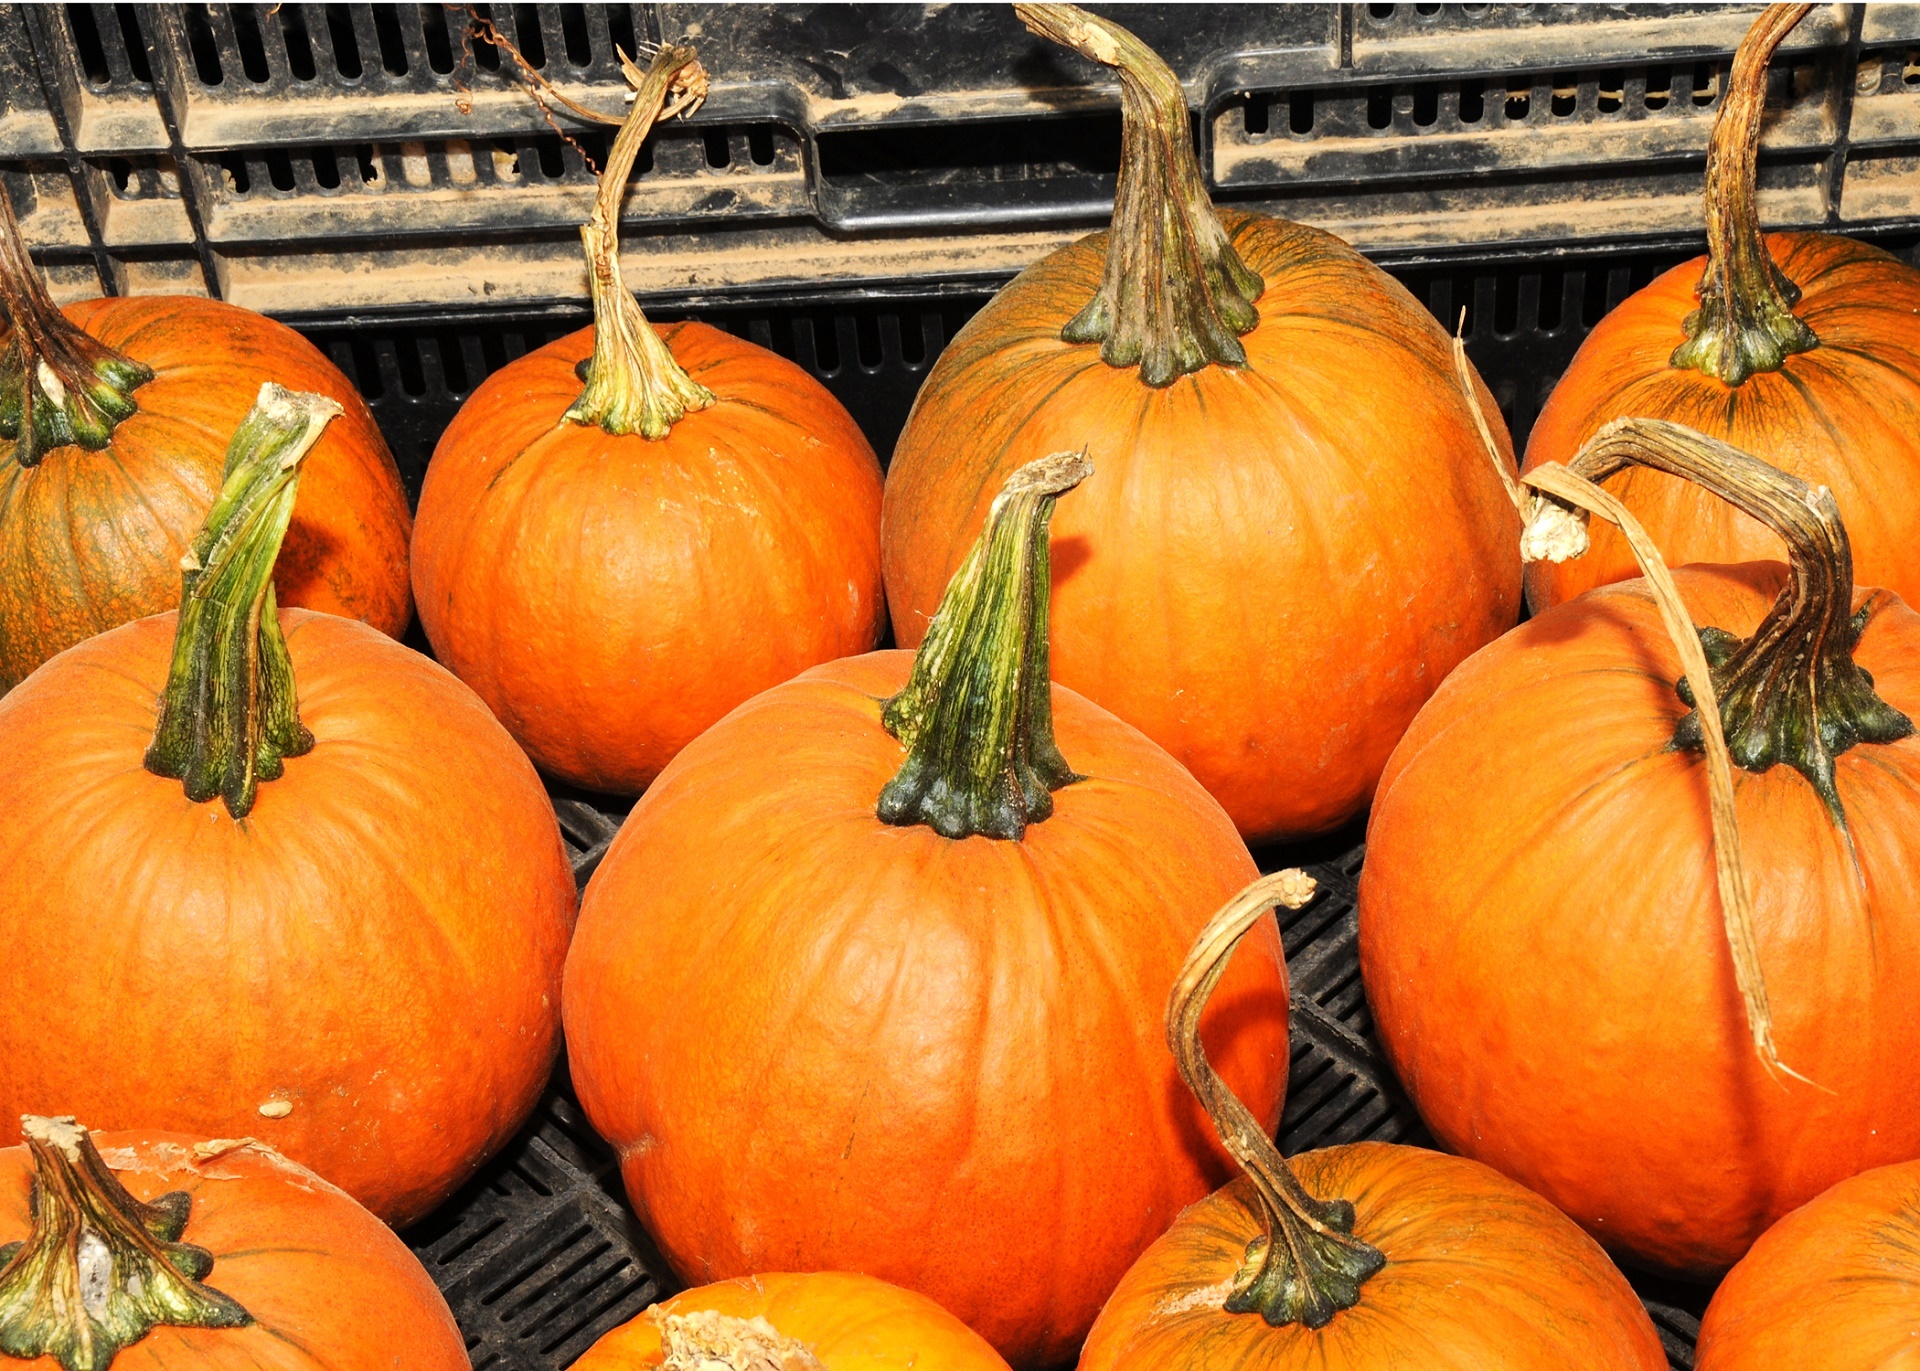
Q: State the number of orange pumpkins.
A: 11